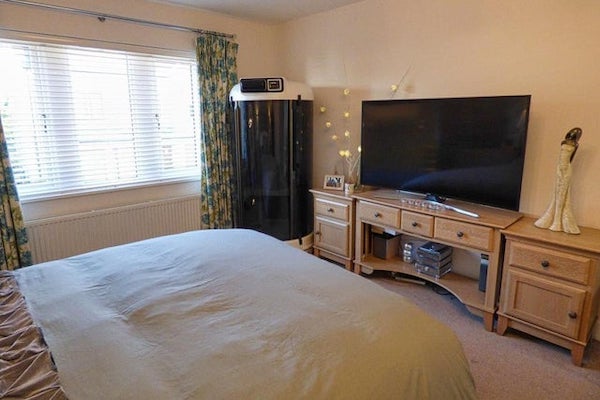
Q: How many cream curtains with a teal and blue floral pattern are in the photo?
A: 2